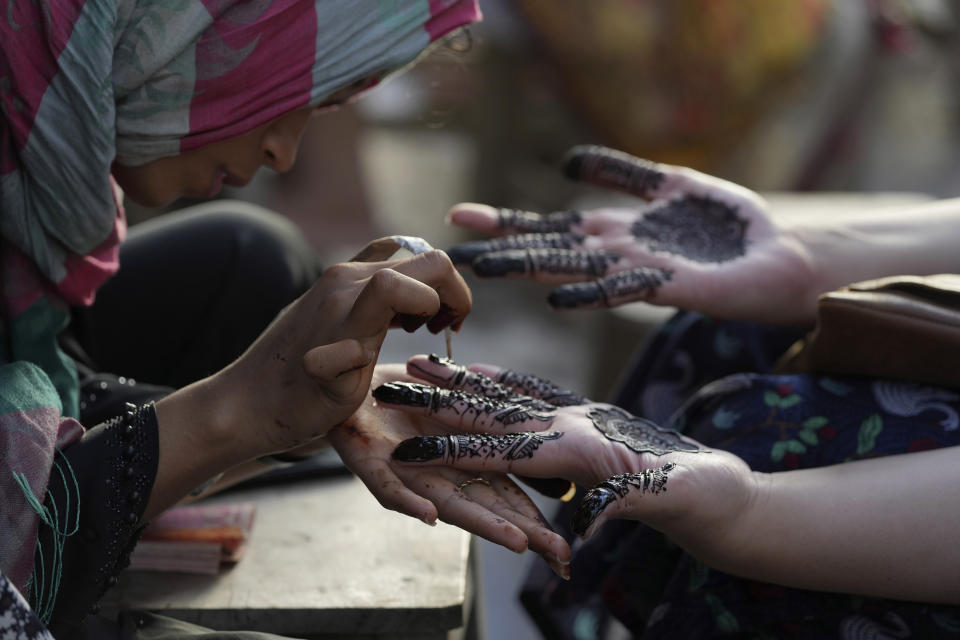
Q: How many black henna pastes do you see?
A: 12